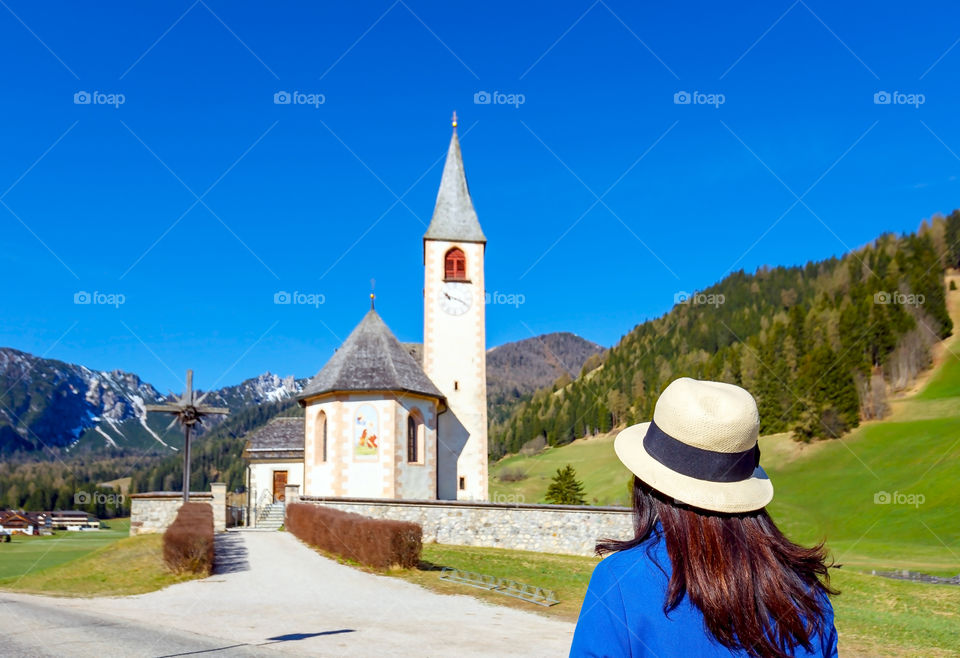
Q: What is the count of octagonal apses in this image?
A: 1